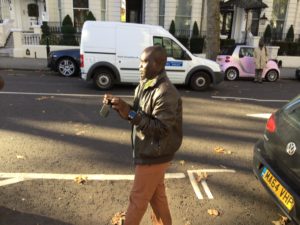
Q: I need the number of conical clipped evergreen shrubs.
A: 6